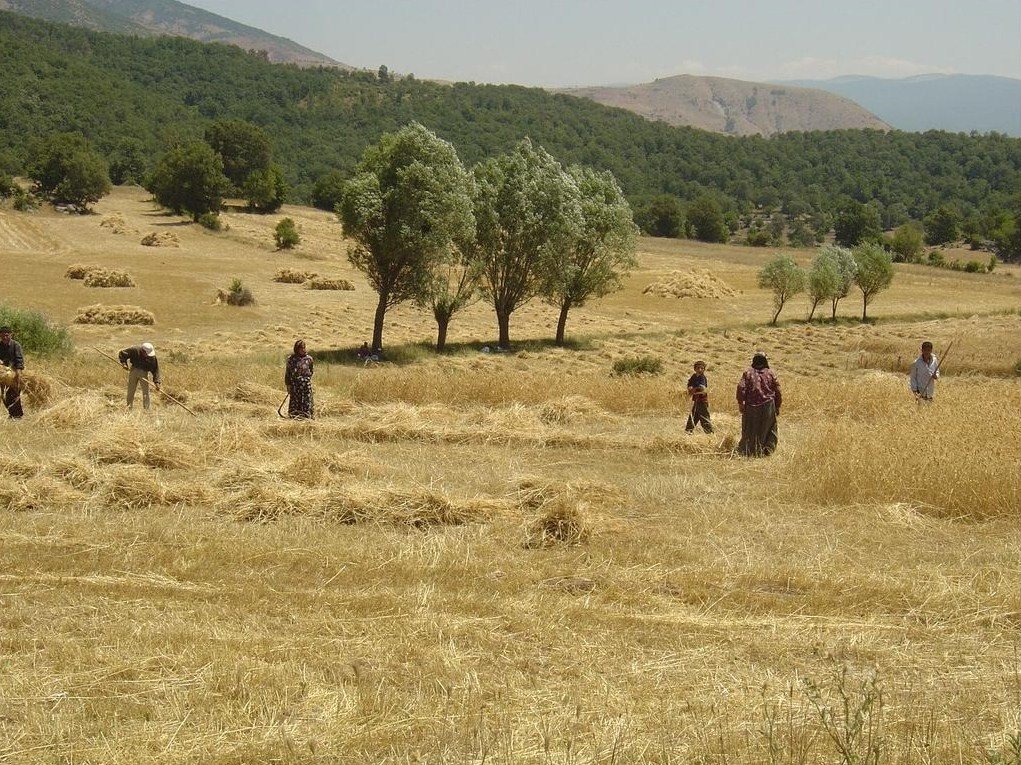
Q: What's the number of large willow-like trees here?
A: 4